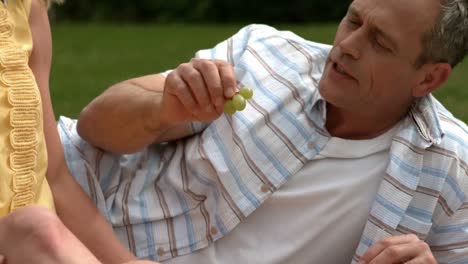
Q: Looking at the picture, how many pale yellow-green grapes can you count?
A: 3